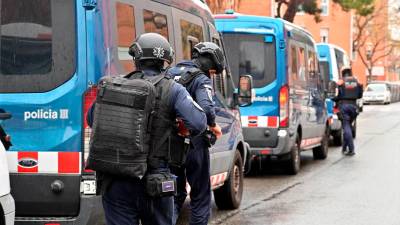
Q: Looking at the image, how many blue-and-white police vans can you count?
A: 3